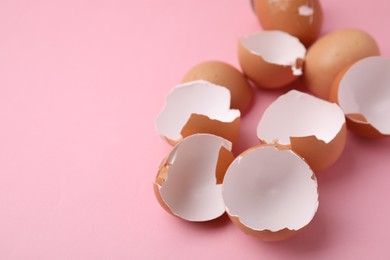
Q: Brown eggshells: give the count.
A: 9